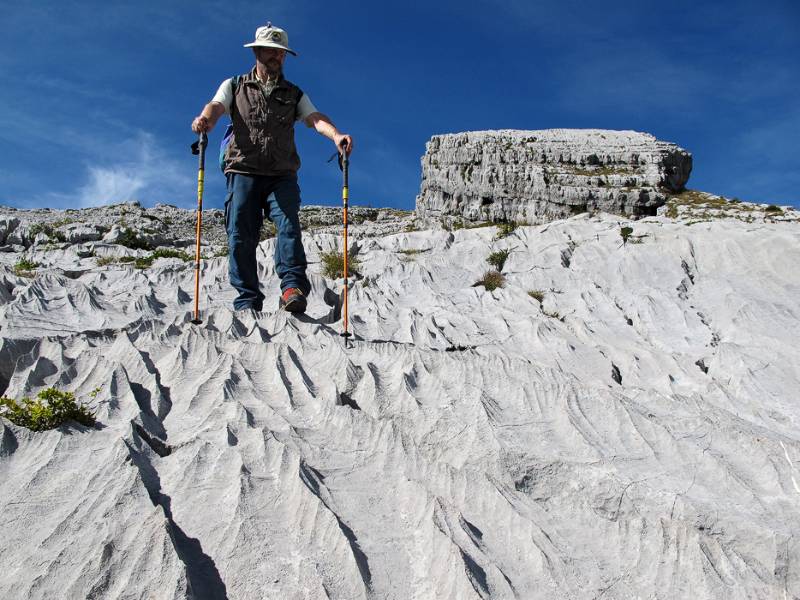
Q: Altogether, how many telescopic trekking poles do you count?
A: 2